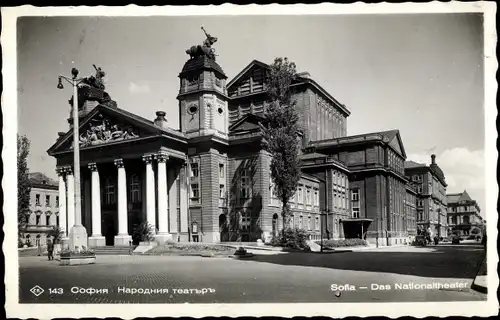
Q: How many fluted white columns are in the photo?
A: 6